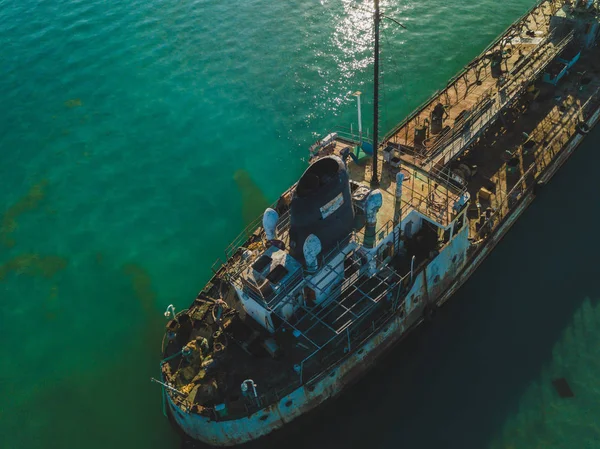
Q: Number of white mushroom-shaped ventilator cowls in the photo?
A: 3